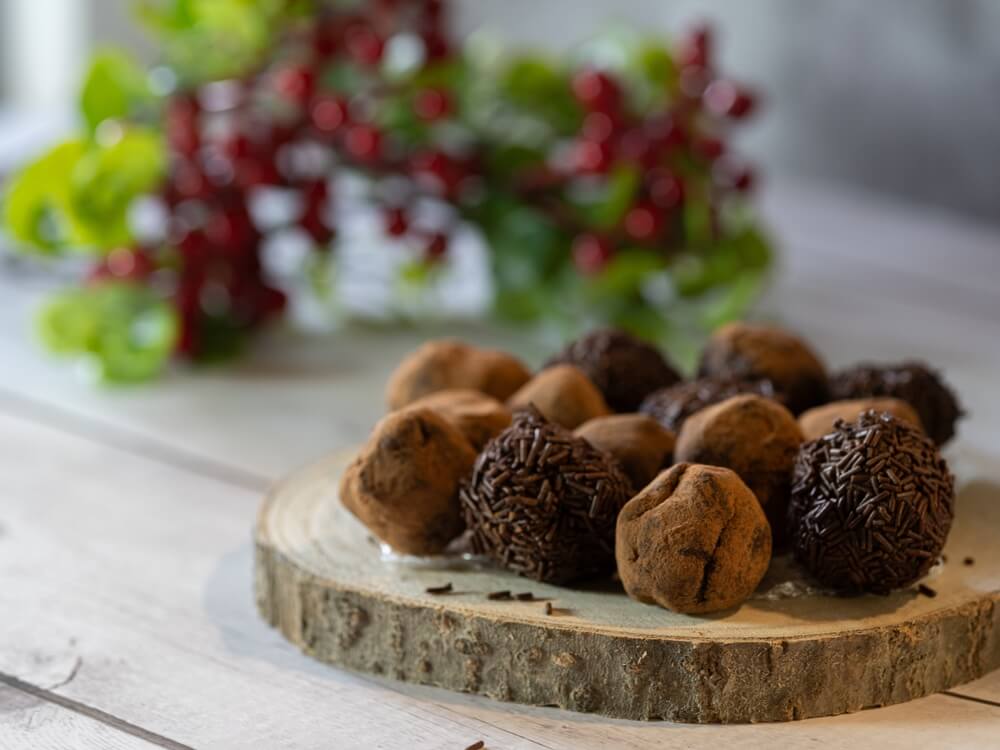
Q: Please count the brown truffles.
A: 9